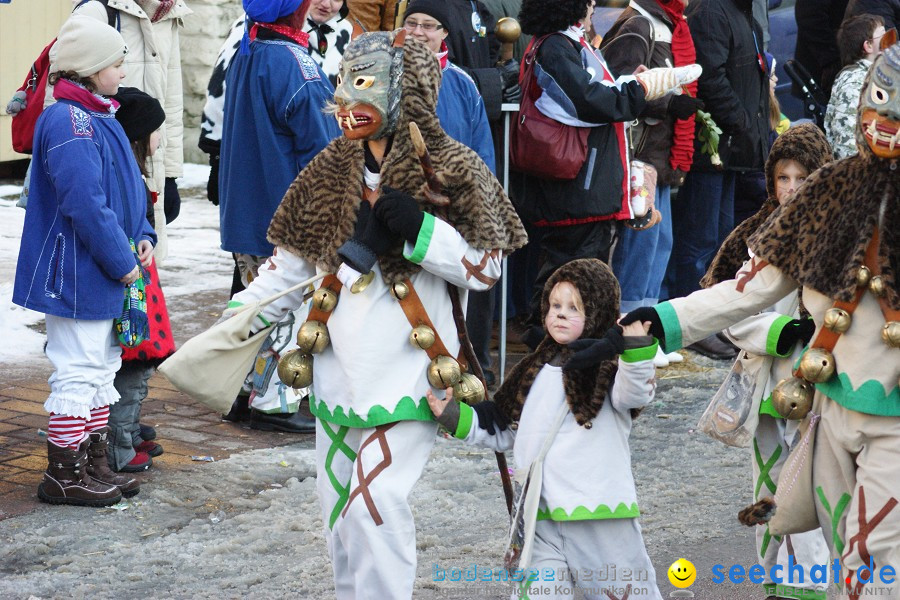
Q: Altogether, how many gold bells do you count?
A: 13